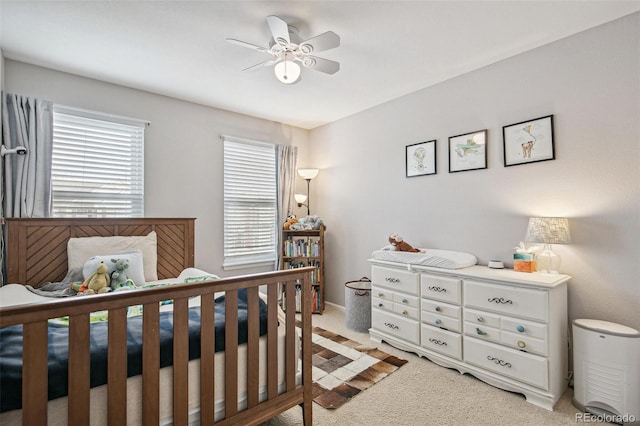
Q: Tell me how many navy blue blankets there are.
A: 1